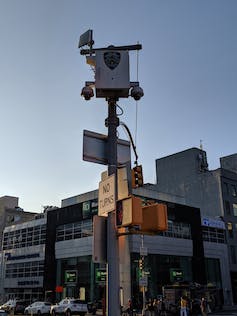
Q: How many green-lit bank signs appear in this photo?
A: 4